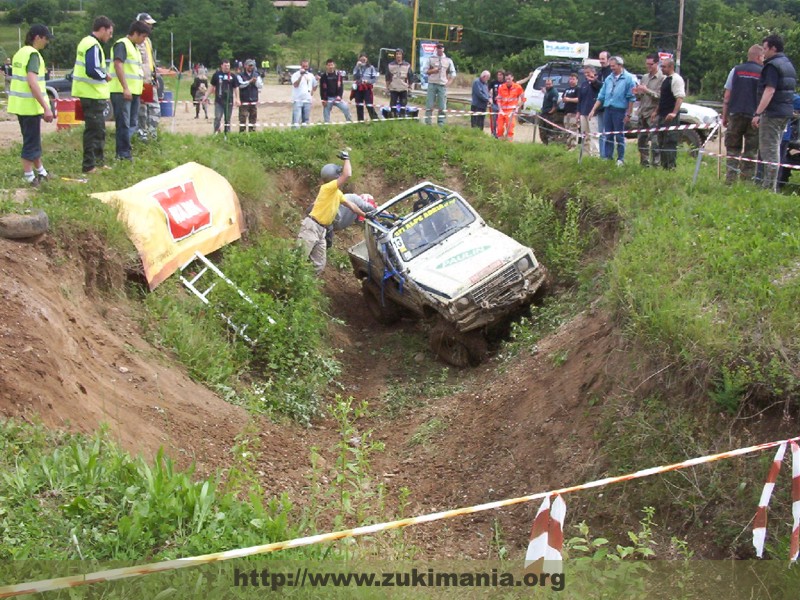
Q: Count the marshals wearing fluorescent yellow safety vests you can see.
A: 3